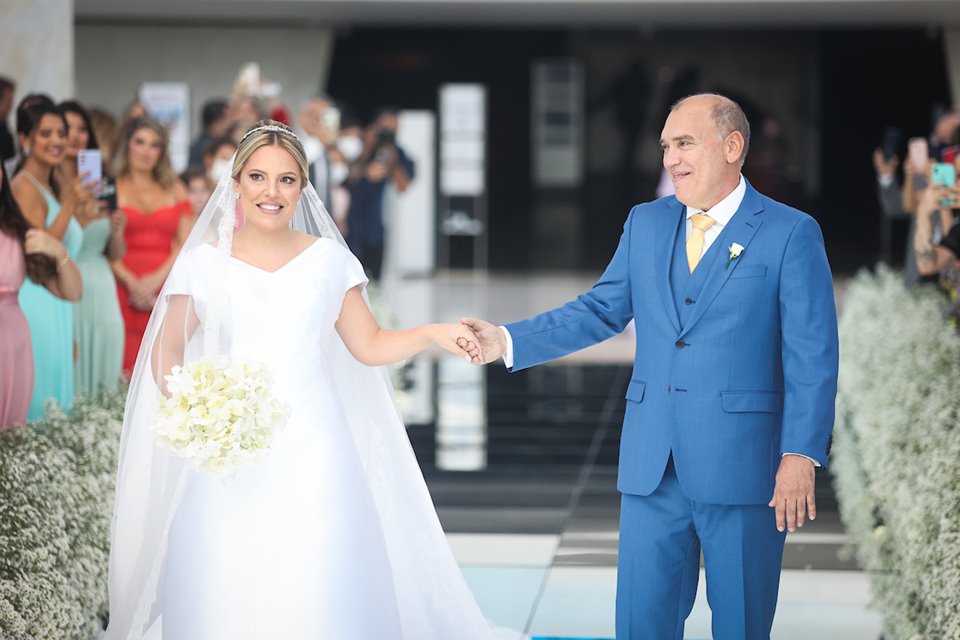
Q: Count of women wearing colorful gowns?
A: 4